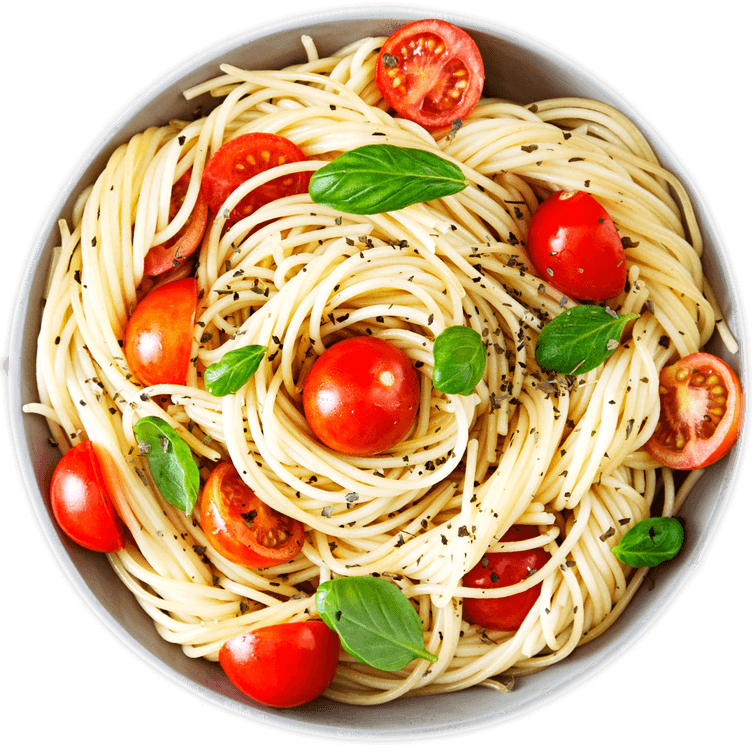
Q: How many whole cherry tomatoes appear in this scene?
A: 1